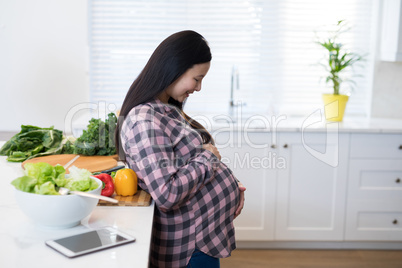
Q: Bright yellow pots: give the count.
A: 1